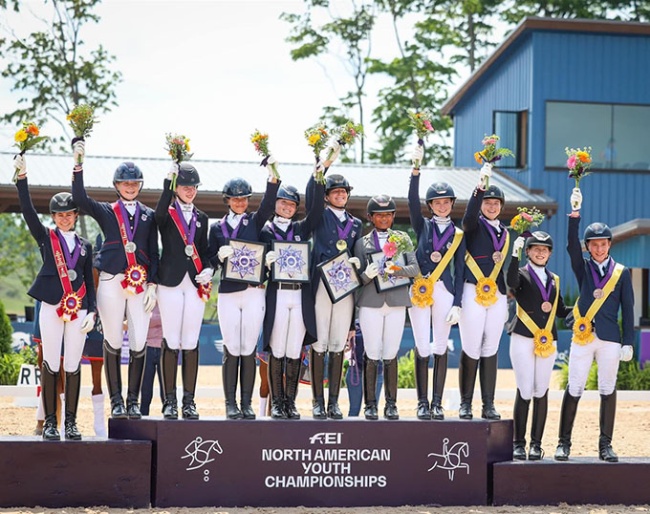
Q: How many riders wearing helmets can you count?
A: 11